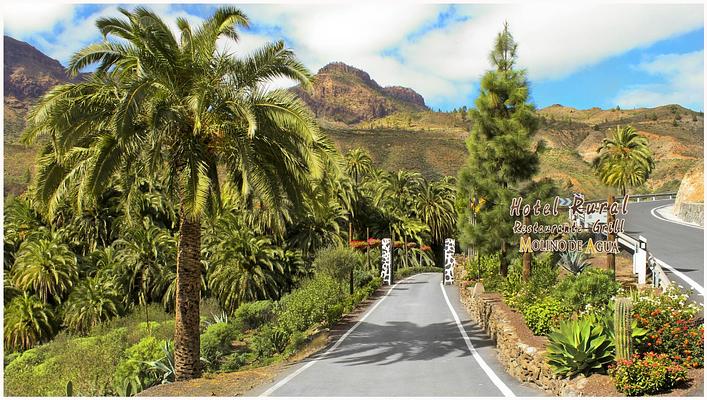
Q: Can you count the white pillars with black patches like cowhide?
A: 2